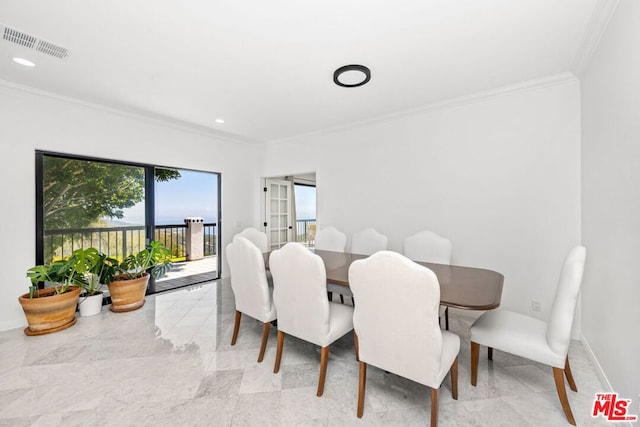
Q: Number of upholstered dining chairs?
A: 8